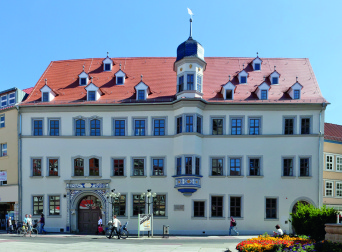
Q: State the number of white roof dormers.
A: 12